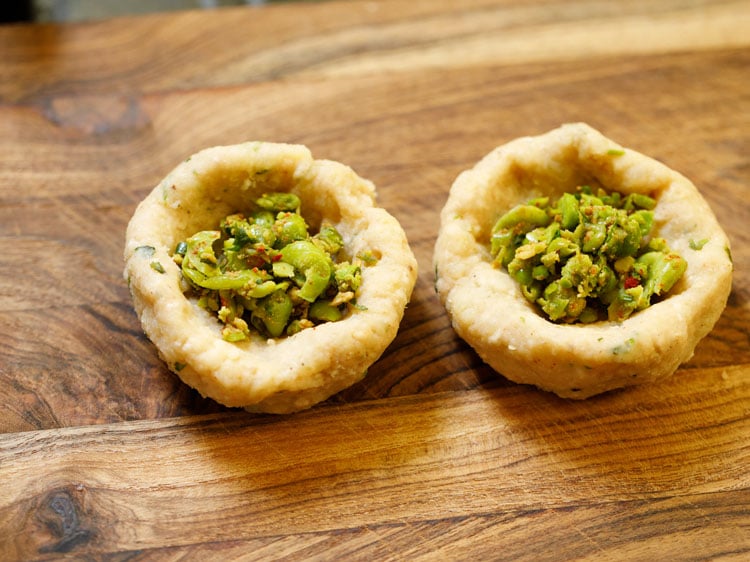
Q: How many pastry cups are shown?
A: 2